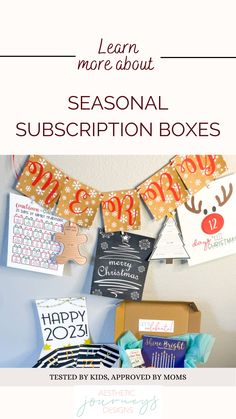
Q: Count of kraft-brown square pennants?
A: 5